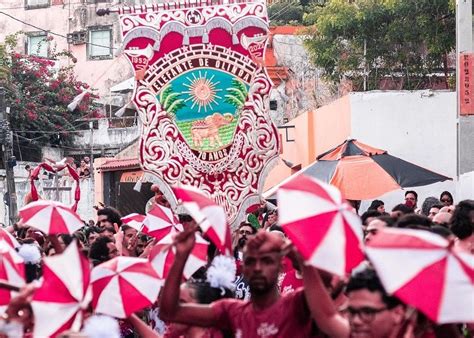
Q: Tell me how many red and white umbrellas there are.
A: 11